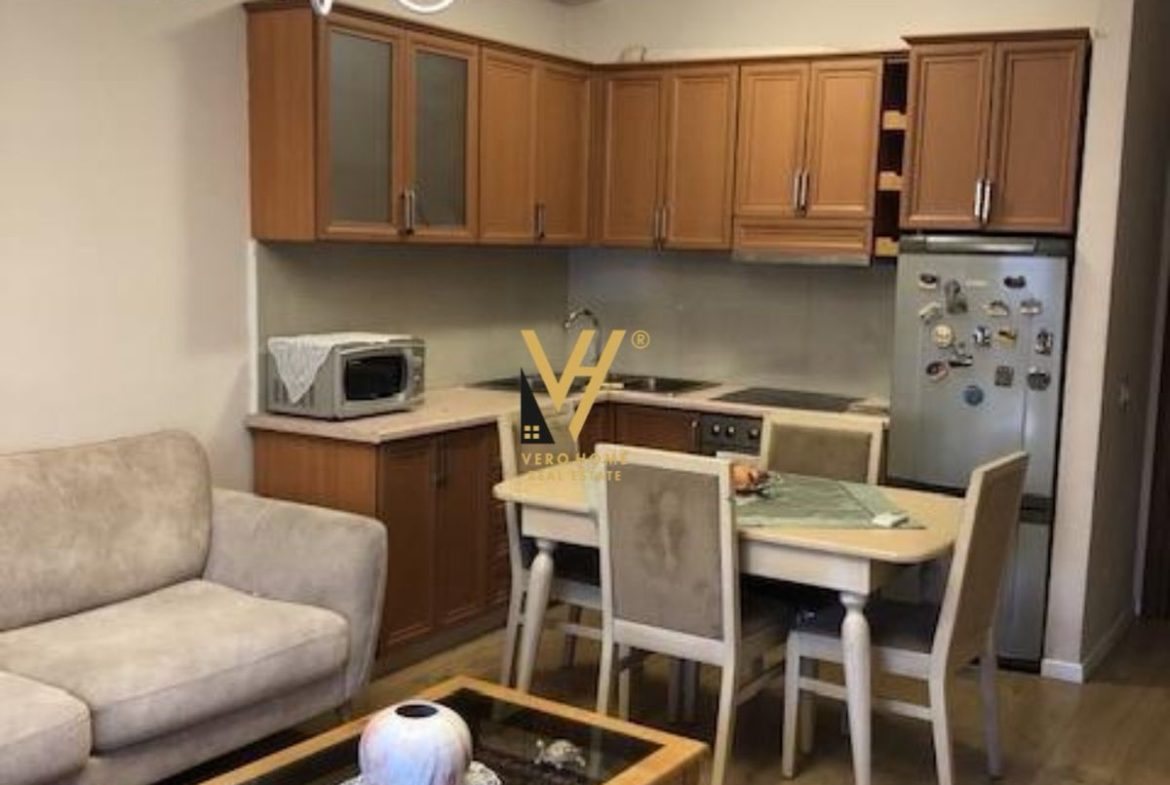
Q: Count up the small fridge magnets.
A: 15